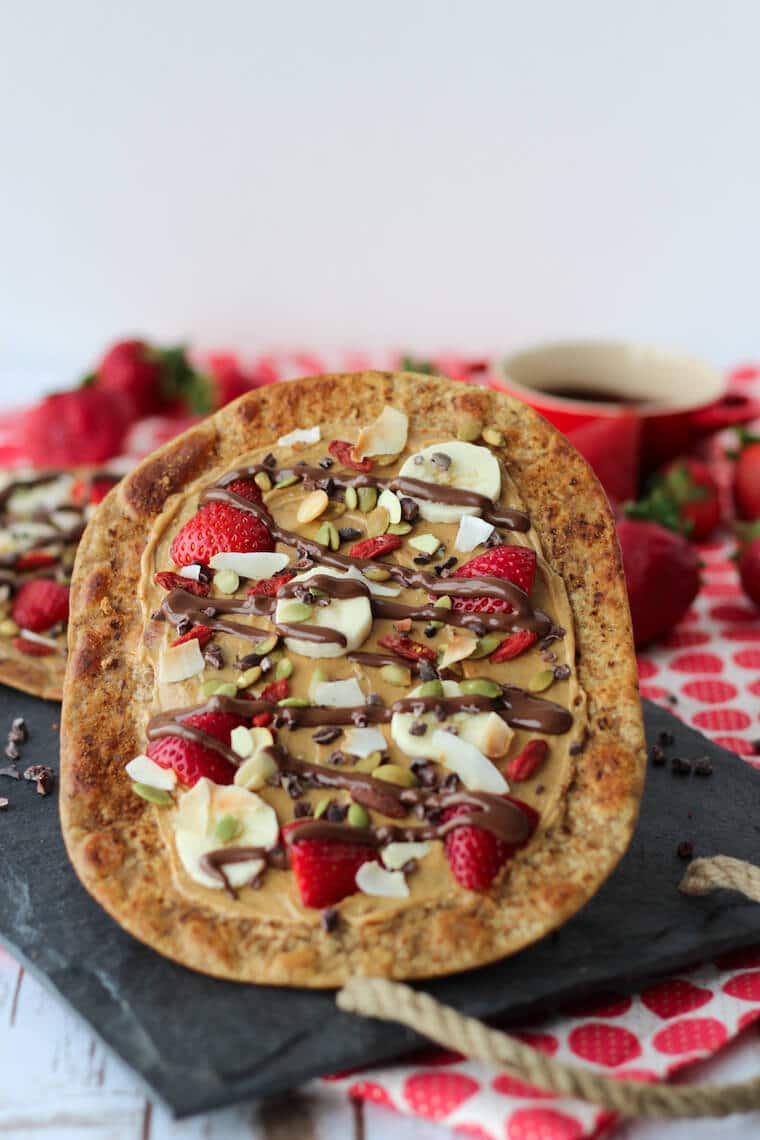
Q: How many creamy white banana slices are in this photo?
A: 4